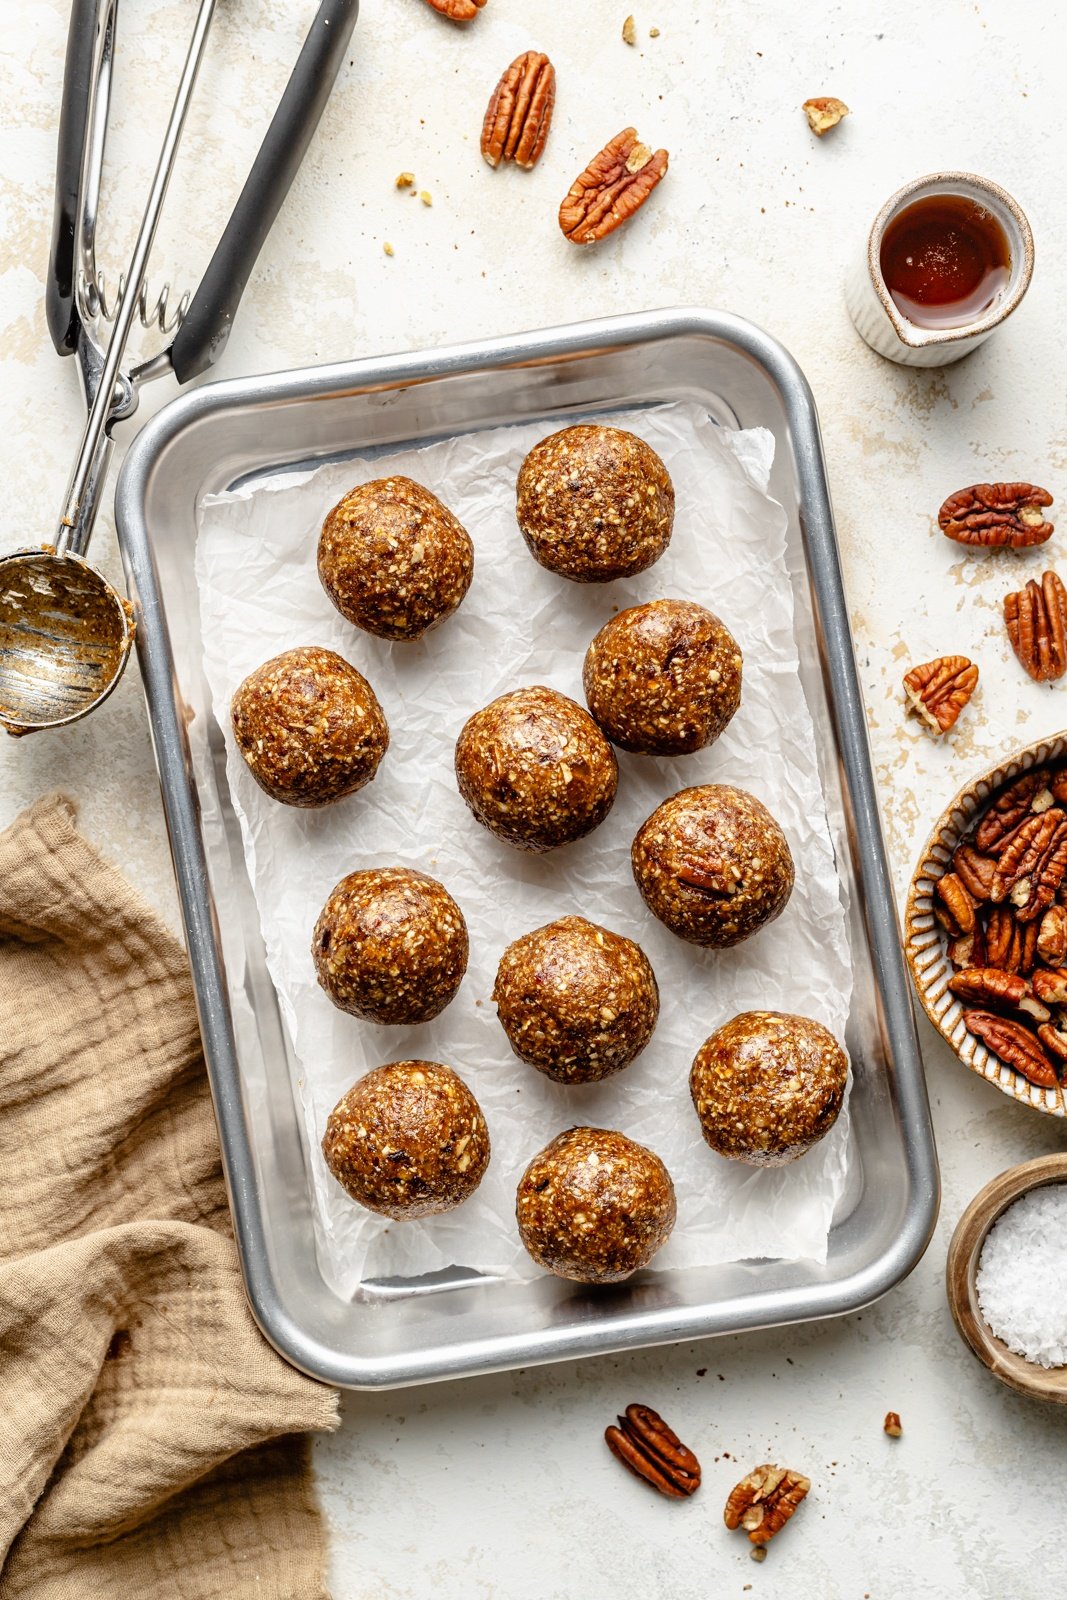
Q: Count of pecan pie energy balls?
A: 11